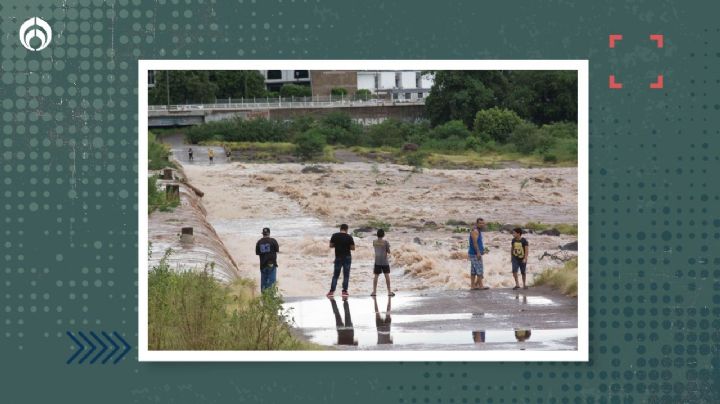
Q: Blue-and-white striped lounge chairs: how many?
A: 0